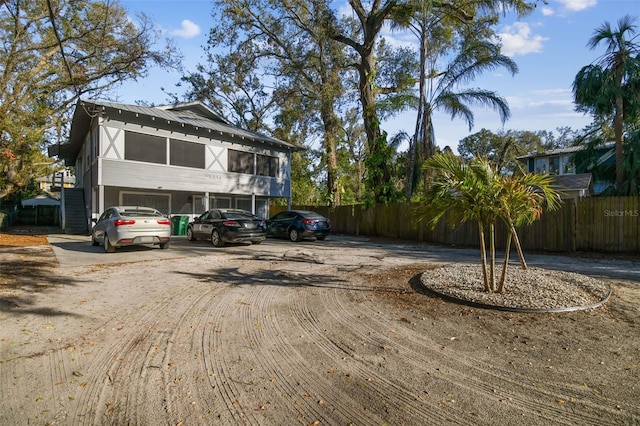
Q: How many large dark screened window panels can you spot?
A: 4